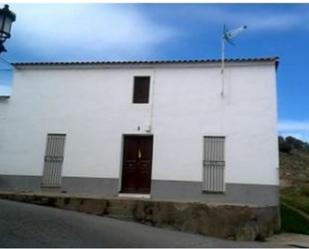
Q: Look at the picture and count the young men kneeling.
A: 0